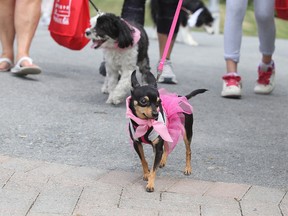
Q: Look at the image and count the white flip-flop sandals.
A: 2